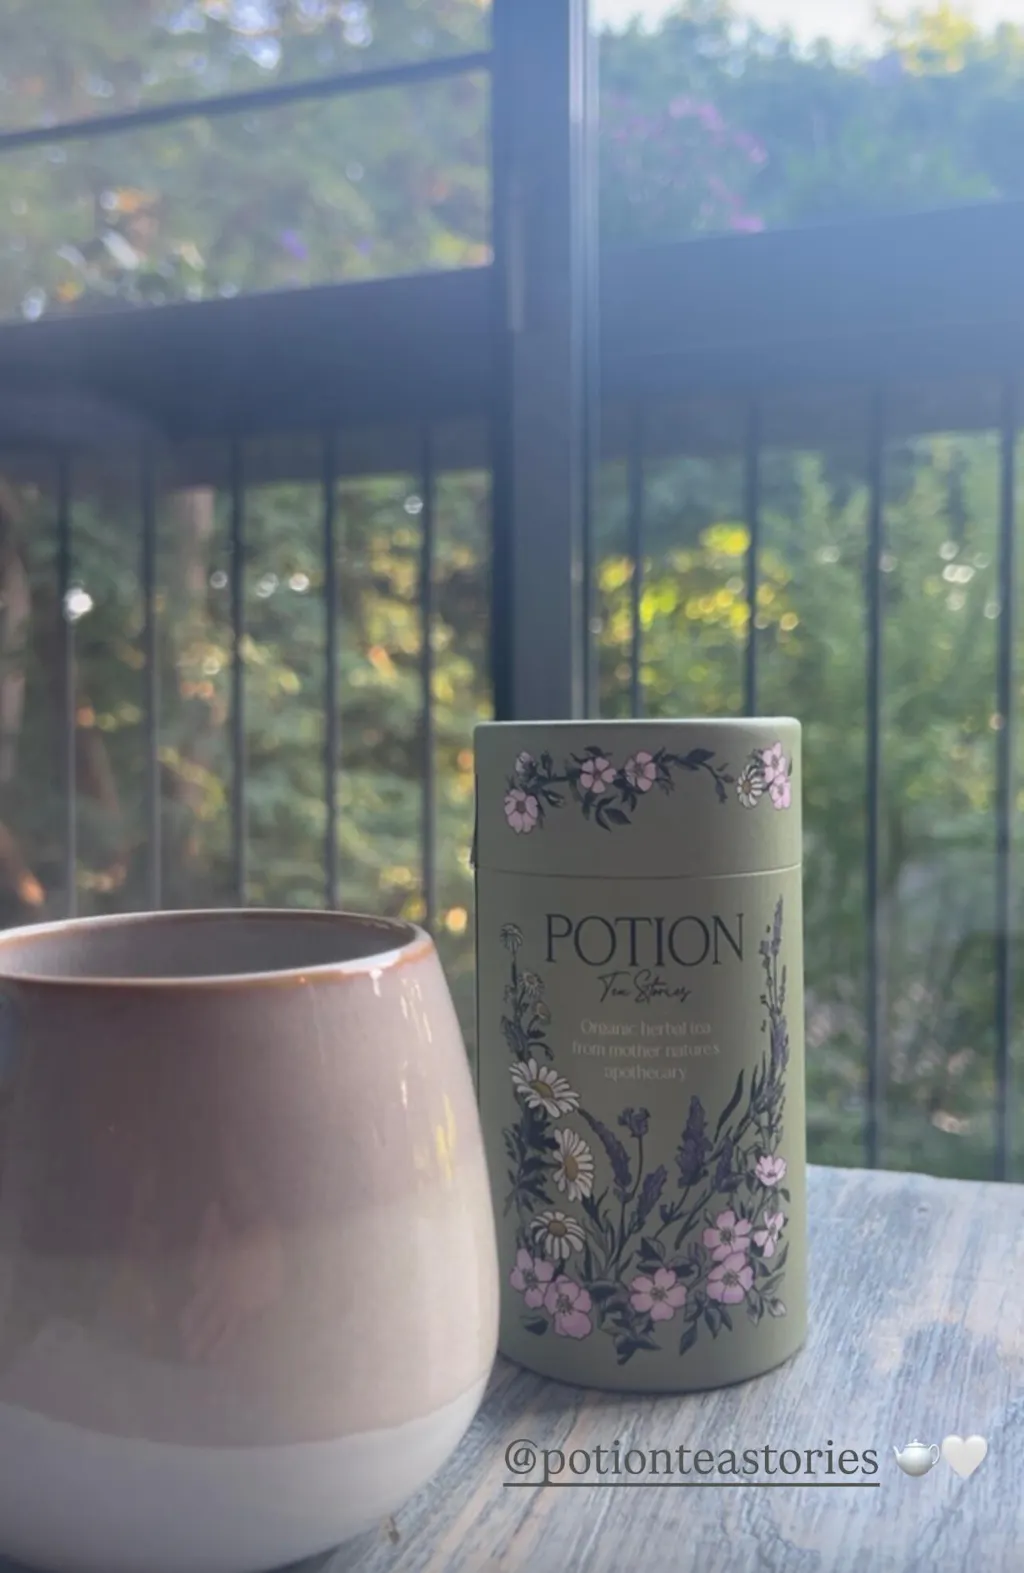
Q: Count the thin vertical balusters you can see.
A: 9